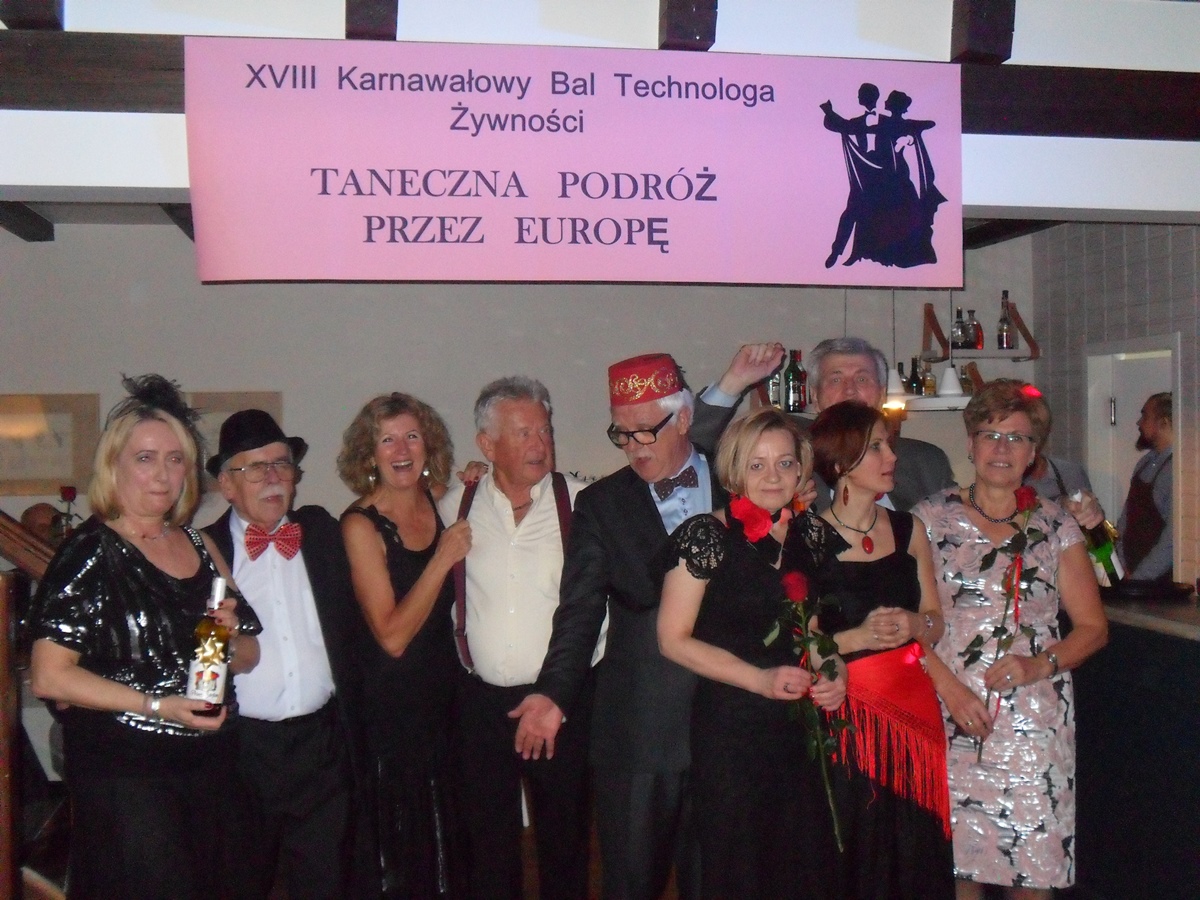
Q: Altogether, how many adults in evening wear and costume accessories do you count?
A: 9